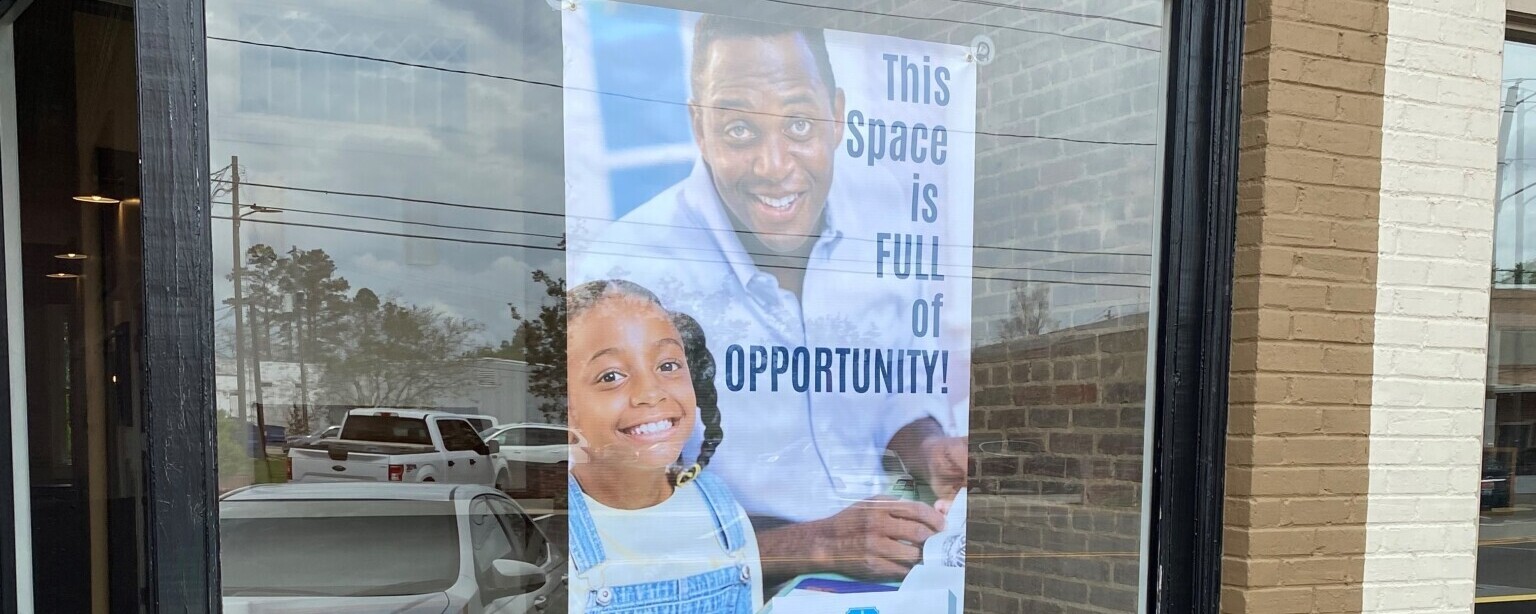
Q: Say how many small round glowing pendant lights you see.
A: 3